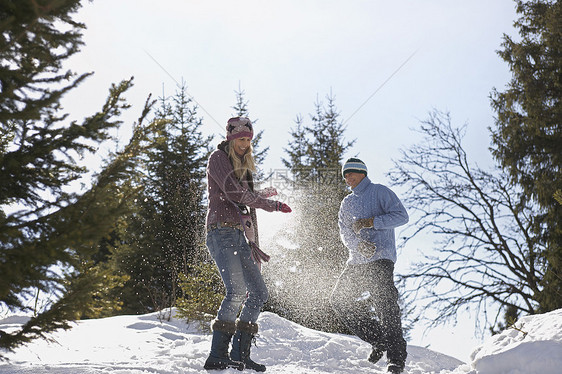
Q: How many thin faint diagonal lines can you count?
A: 2